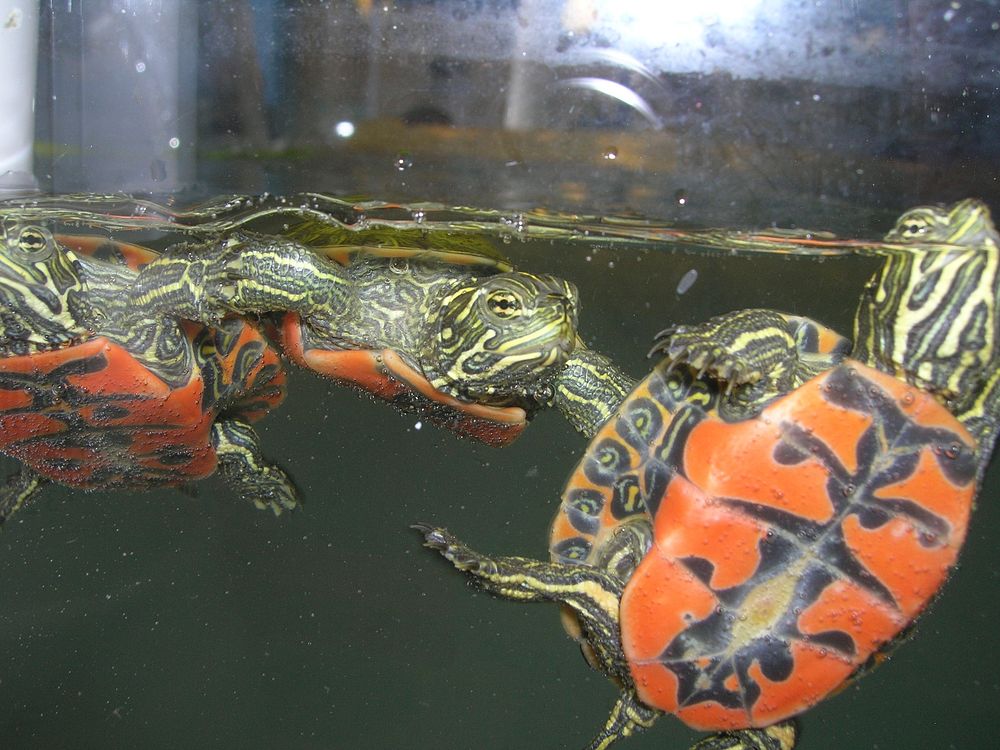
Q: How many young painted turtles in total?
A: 3